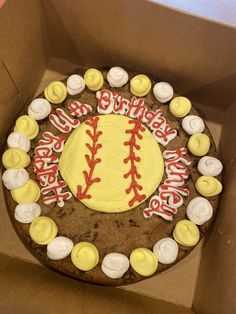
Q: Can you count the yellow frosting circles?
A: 13